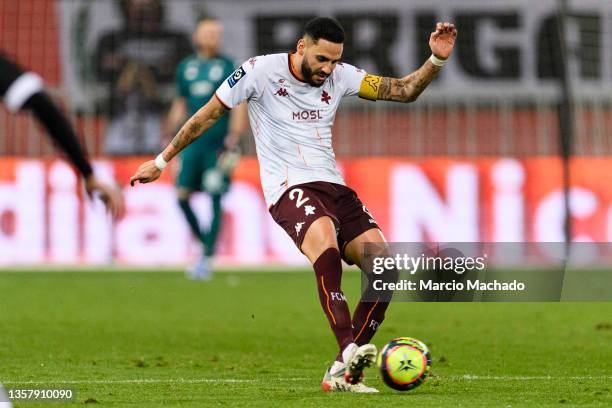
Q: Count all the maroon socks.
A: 2